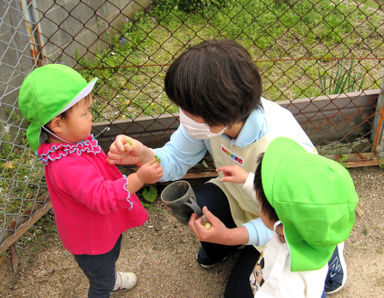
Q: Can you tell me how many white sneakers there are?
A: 1